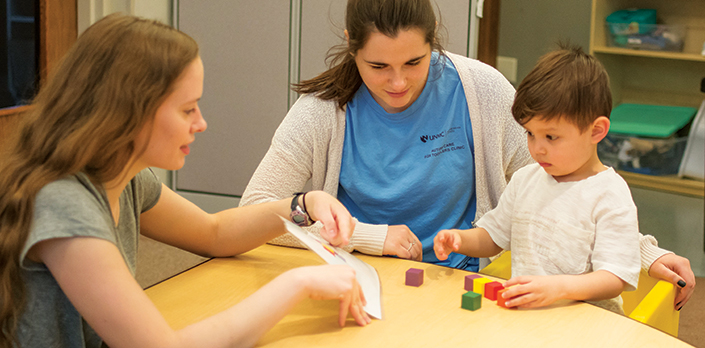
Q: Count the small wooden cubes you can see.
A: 6